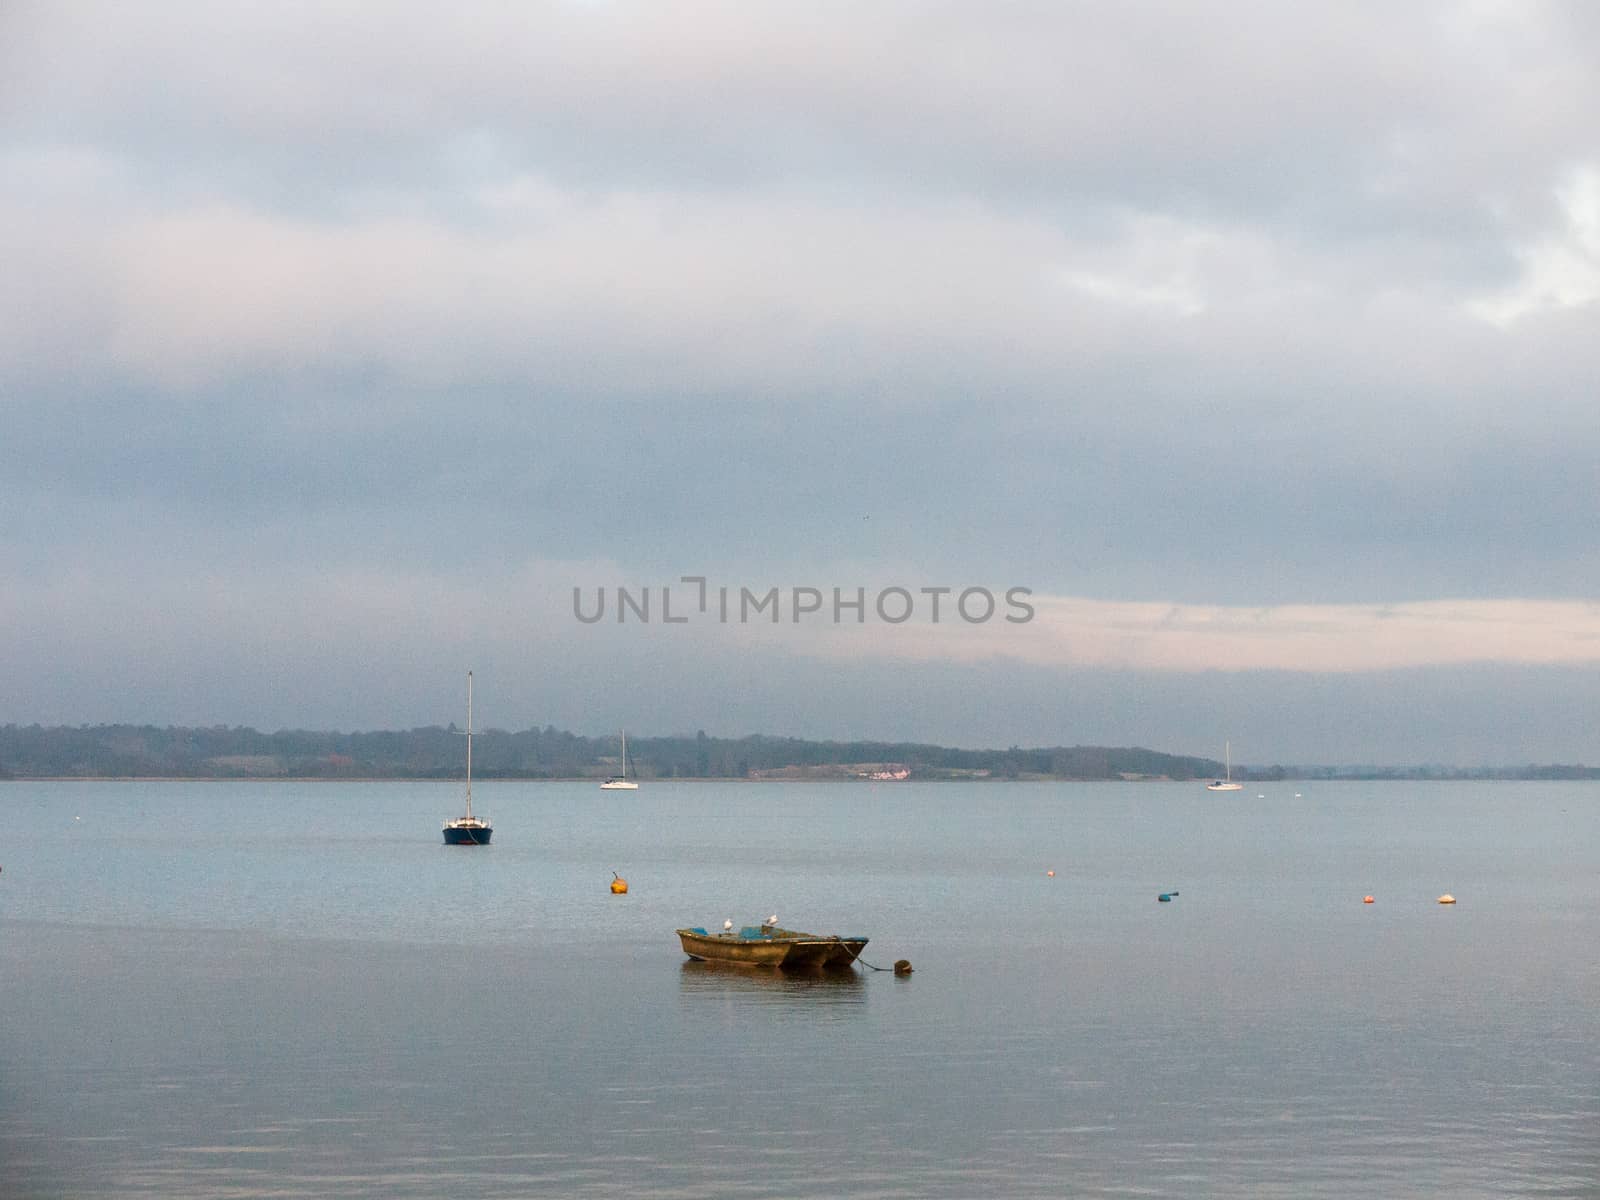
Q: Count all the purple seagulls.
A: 0